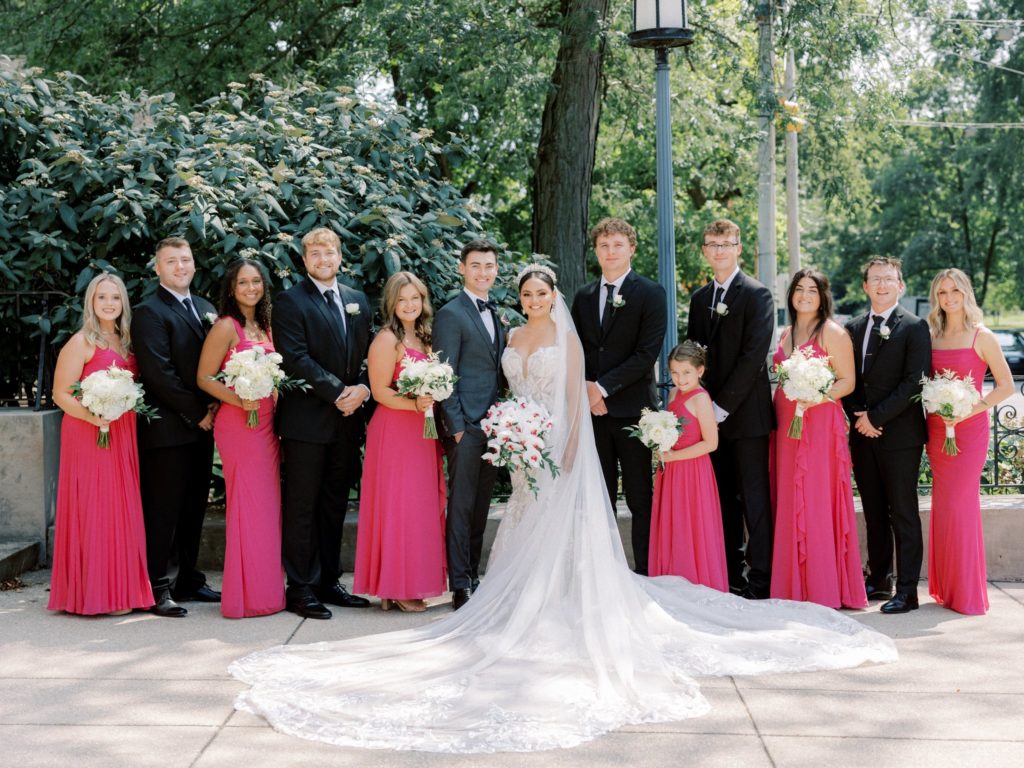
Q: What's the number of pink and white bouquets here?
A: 1